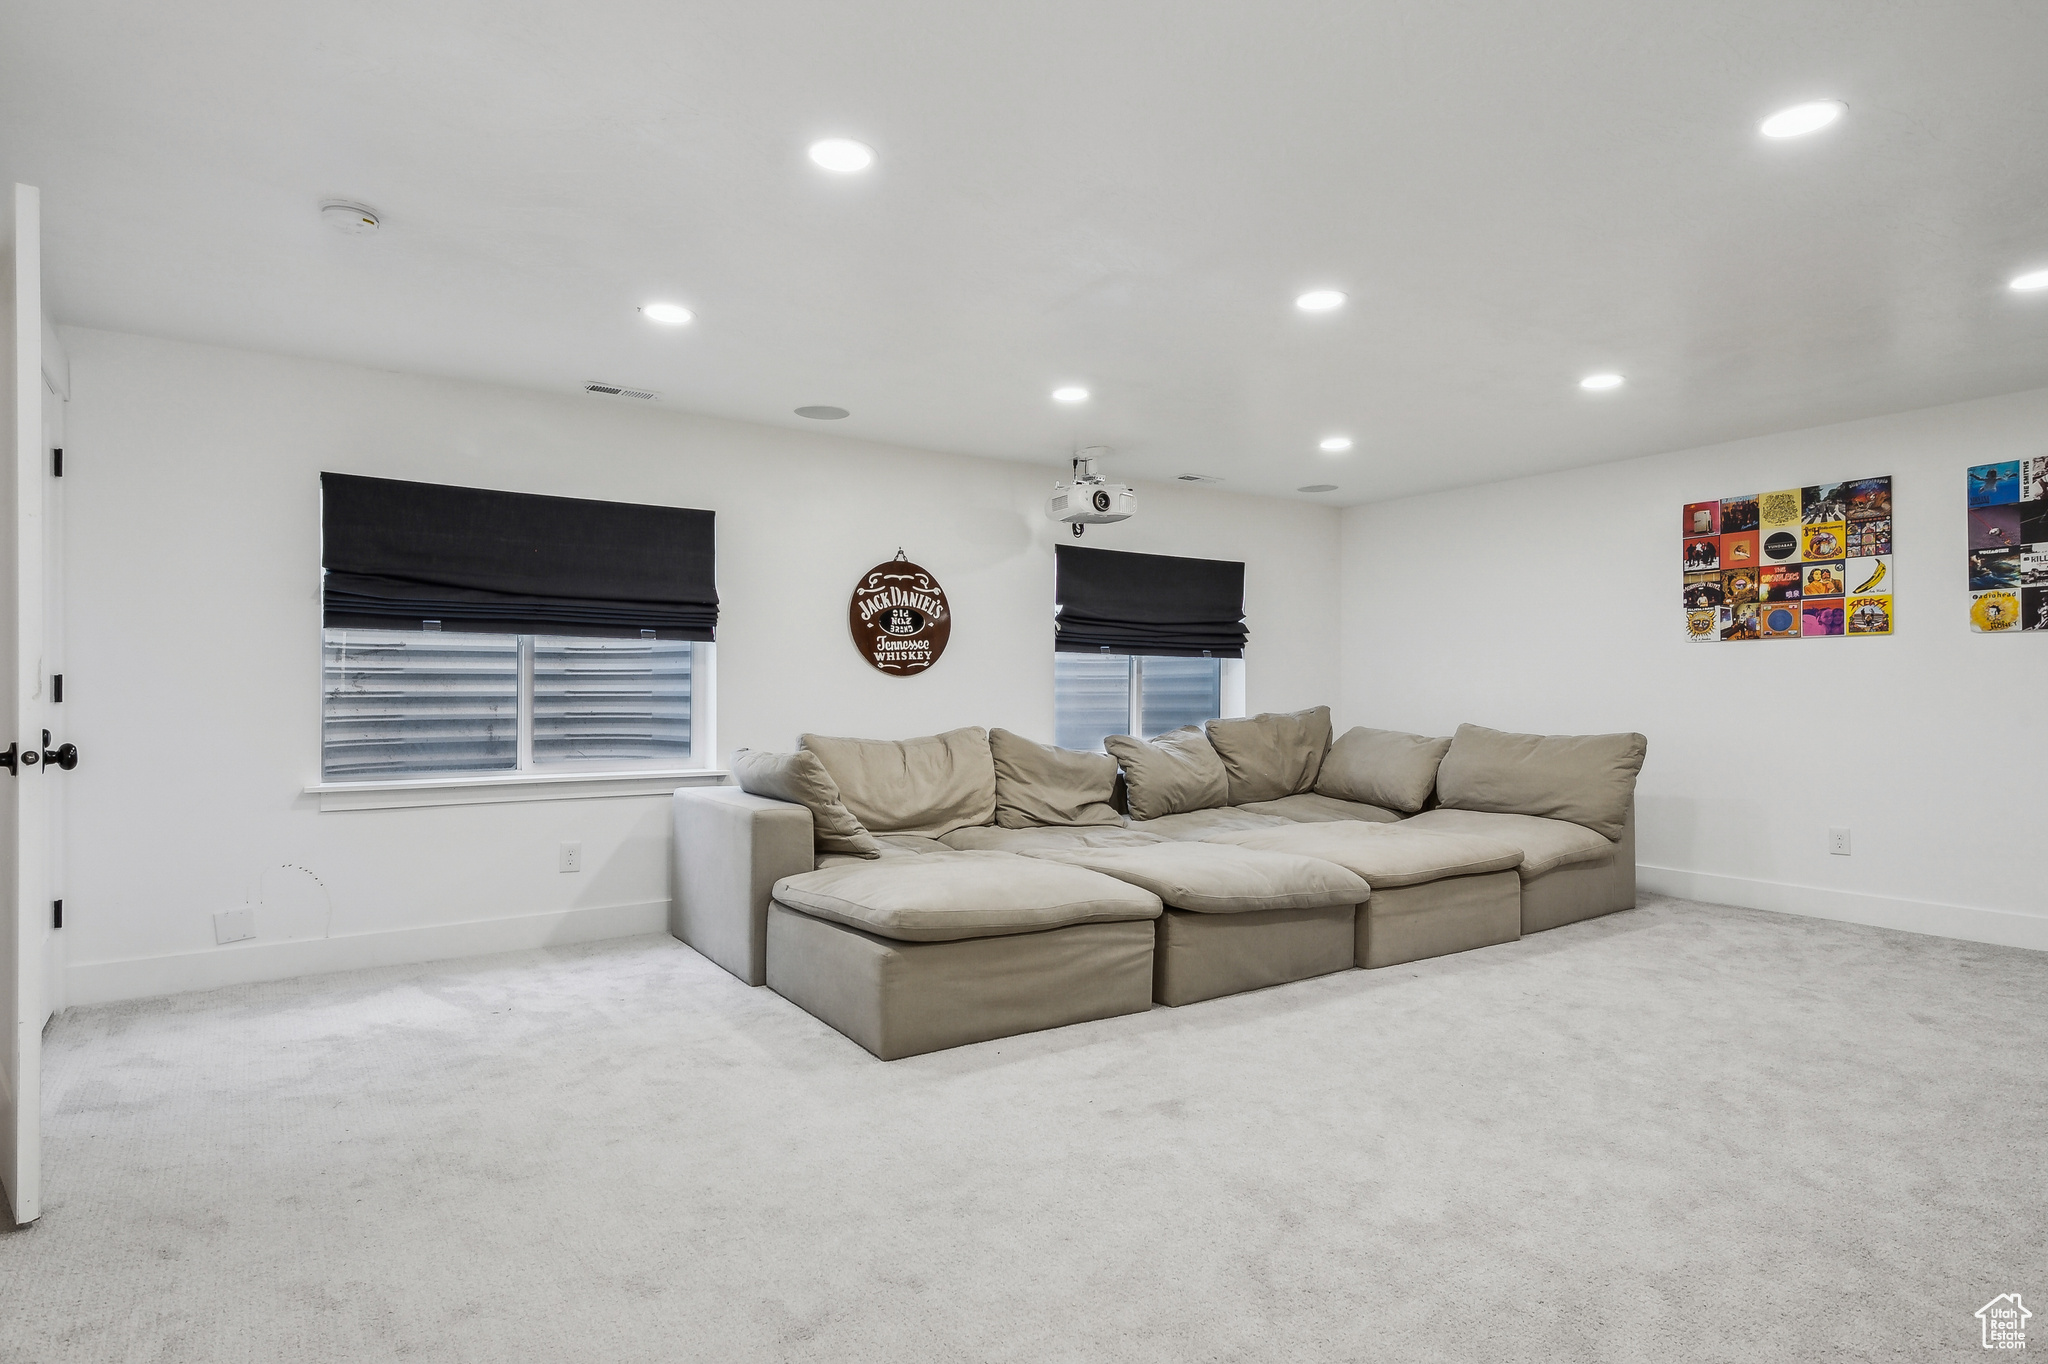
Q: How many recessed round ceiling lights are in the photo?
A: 8